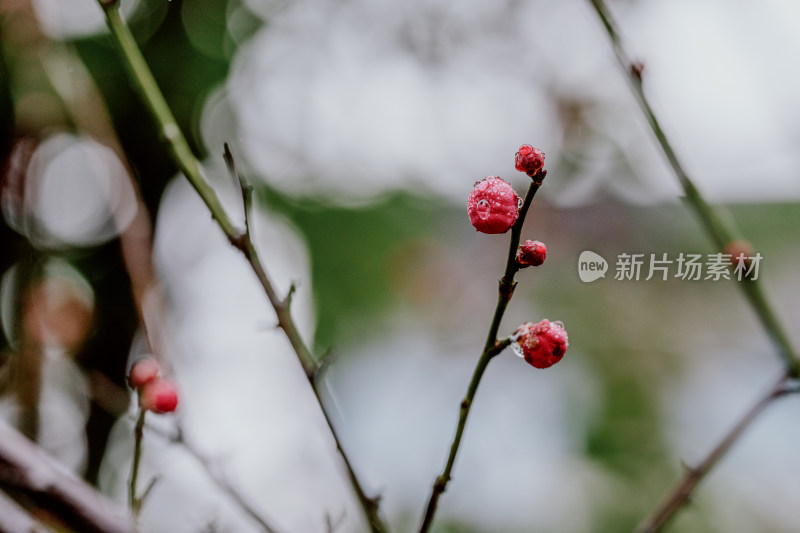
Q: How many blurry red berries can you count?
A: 2